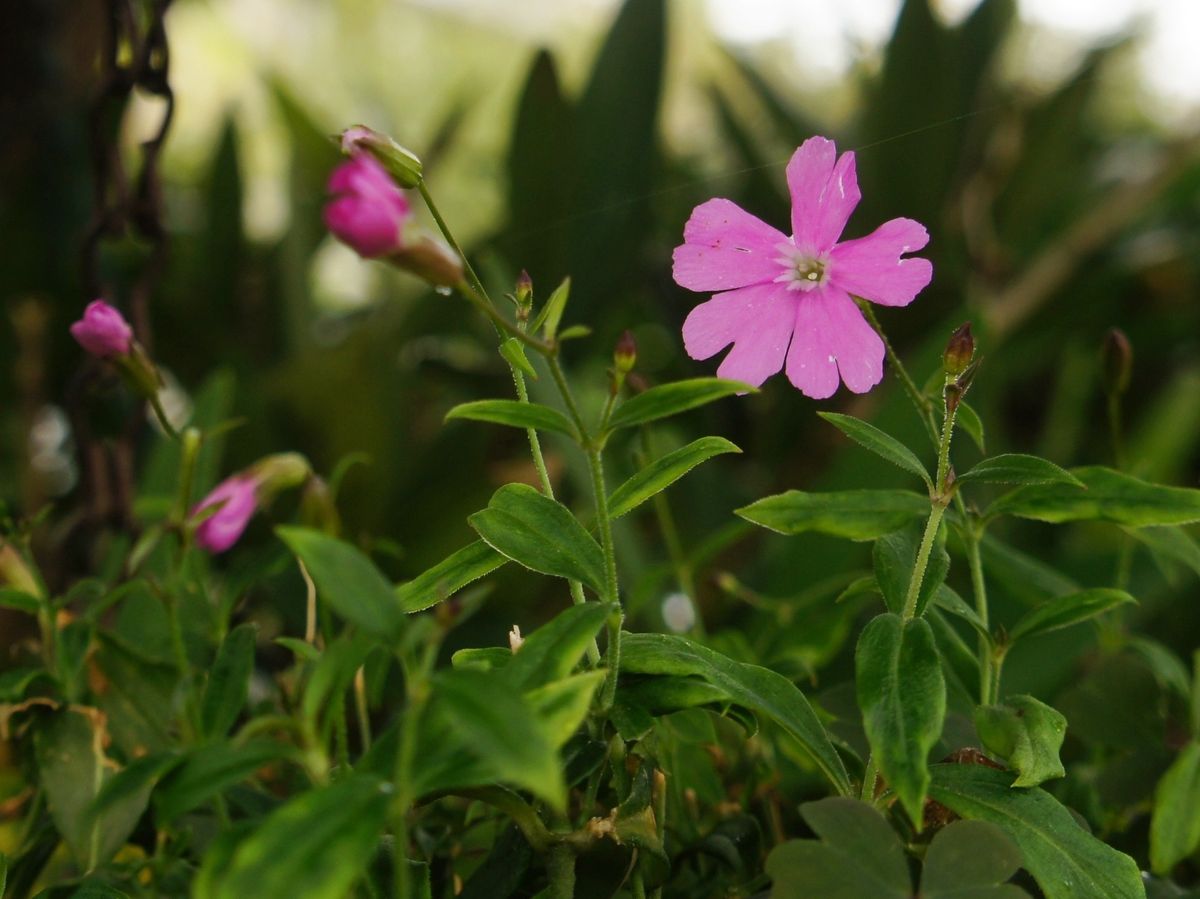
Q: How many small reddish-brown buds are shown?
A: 4